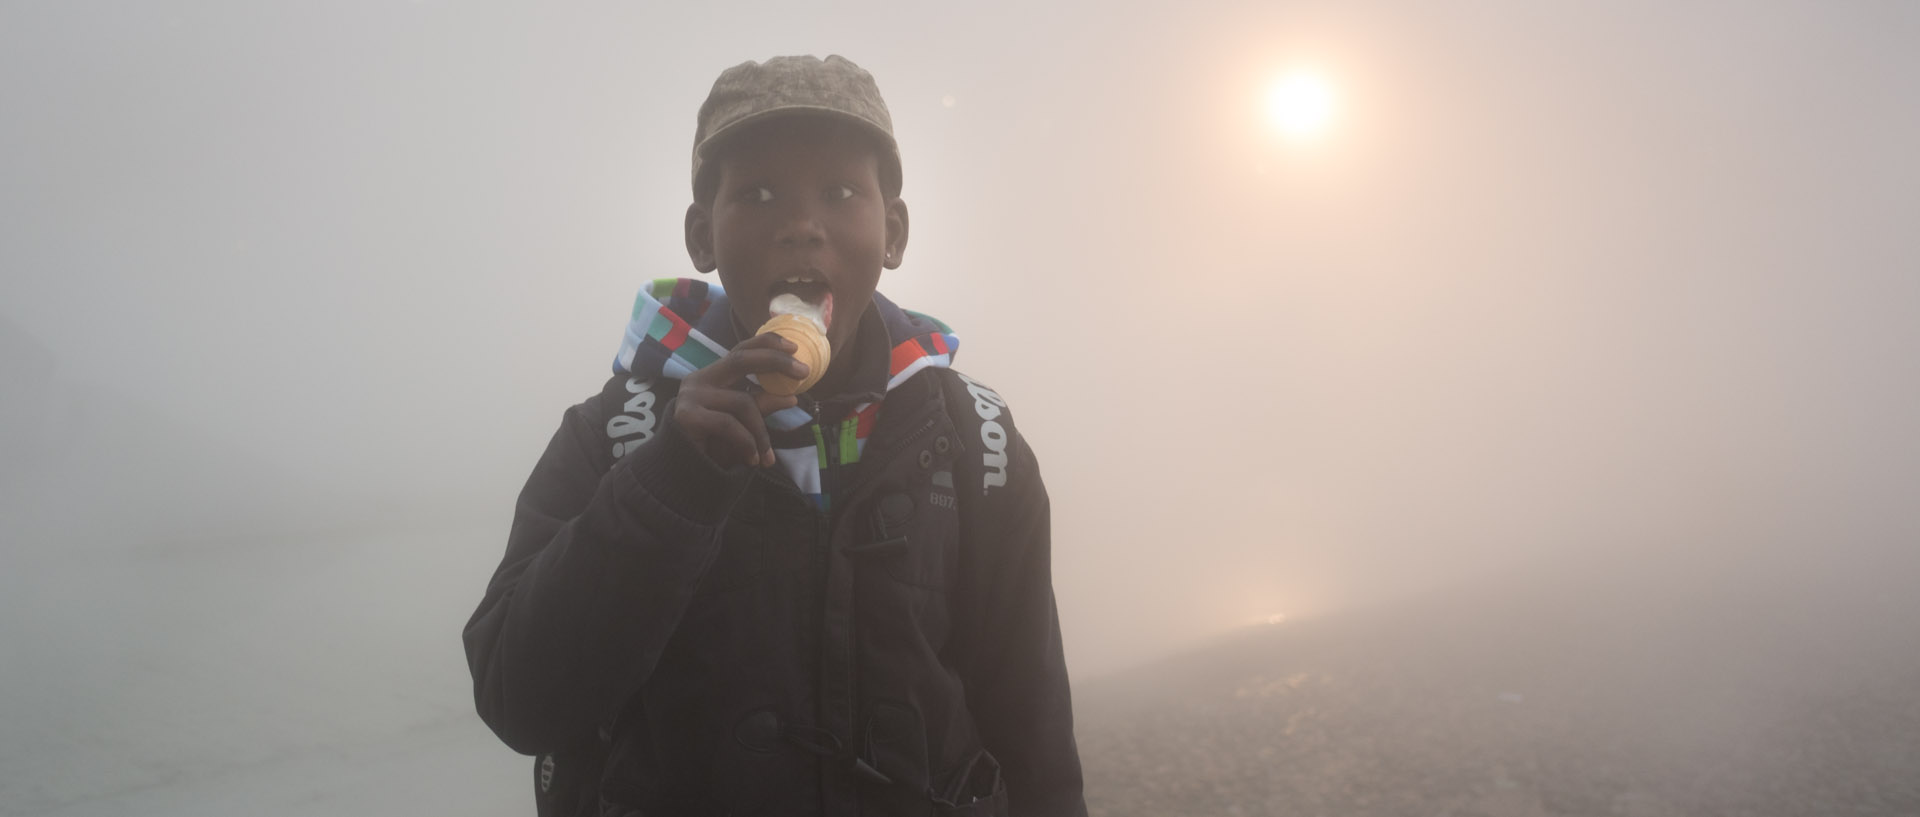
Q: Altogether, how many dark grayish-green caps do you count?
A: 1